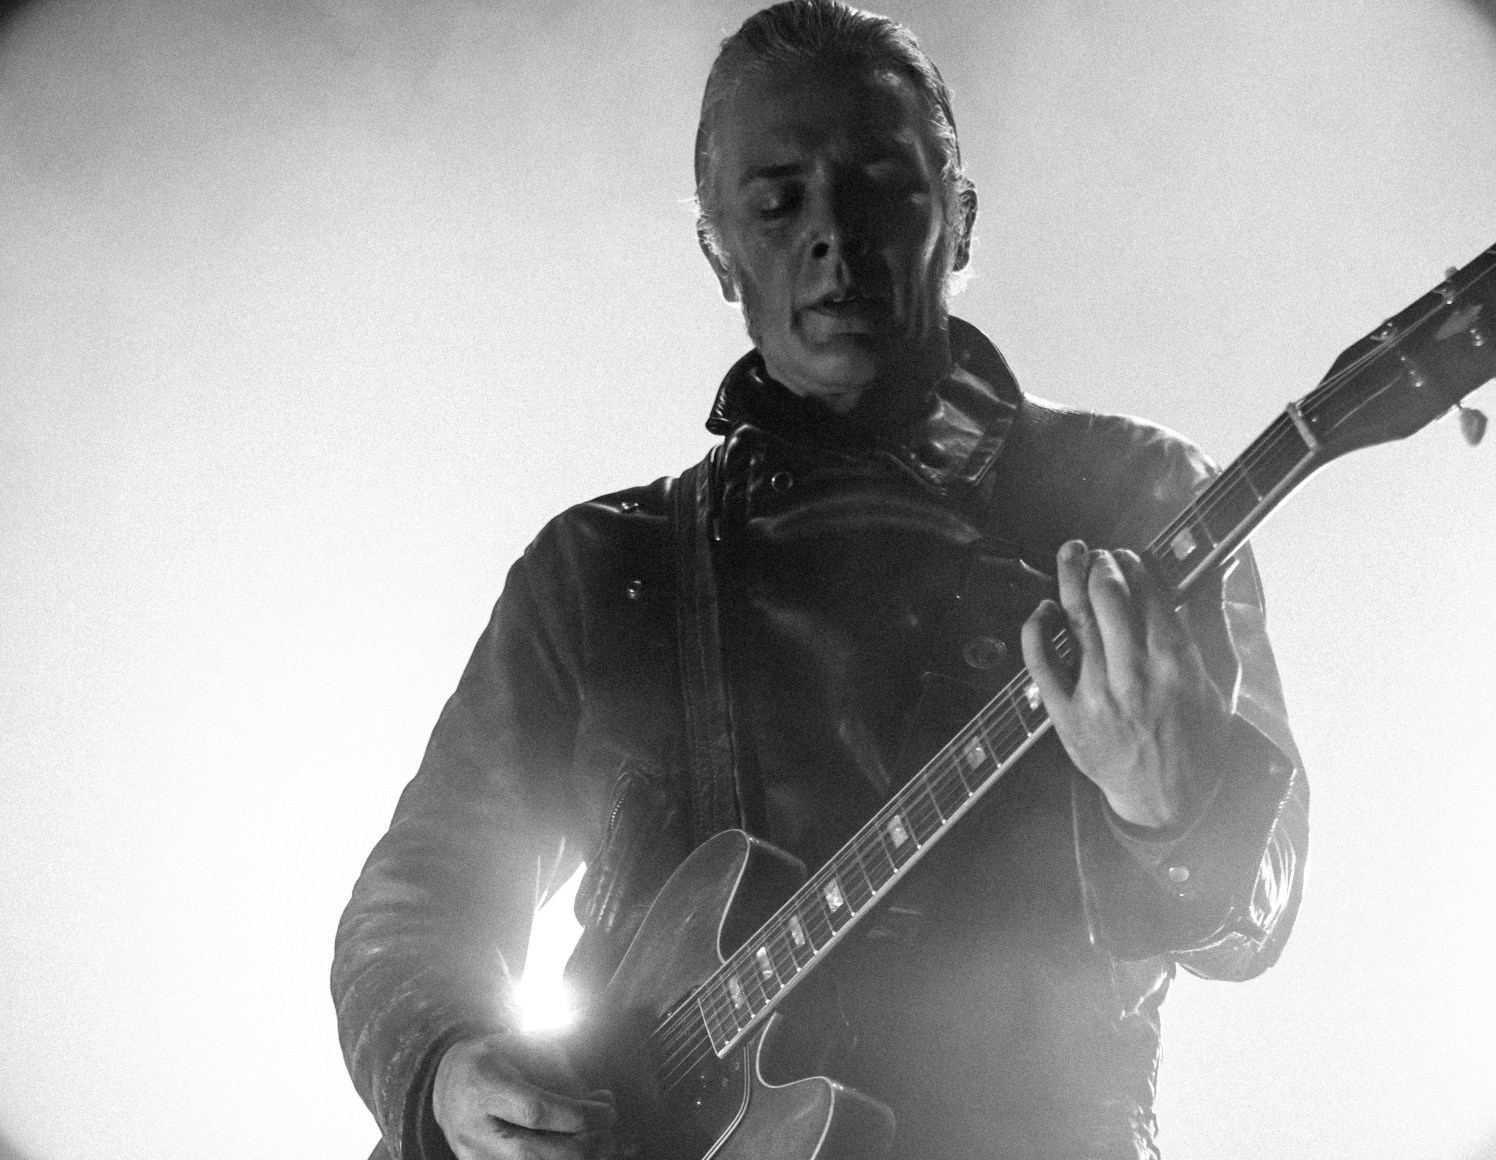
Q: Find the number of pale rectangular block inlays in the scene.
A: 8